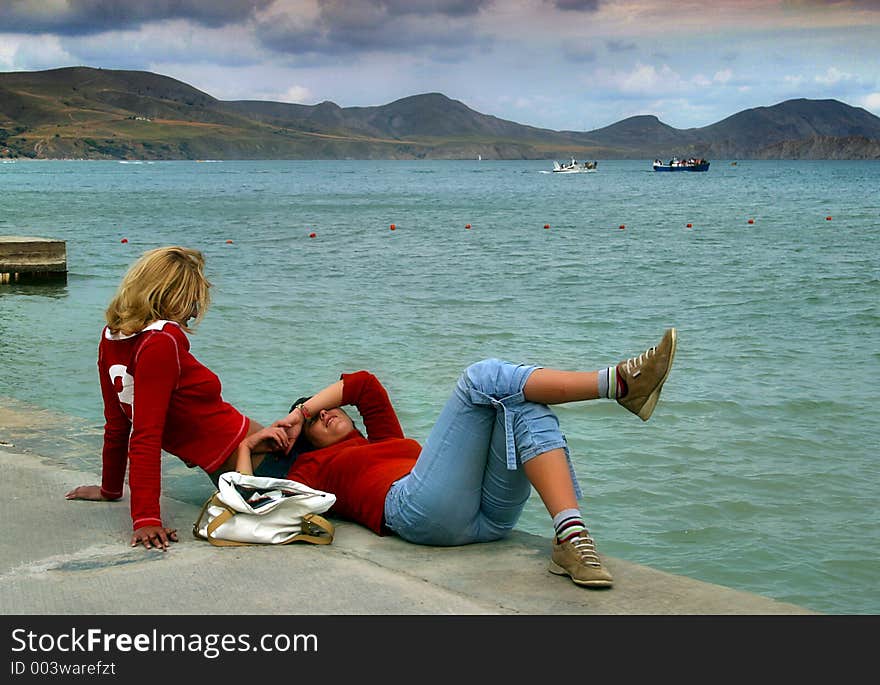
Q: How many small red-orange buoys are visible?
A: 10